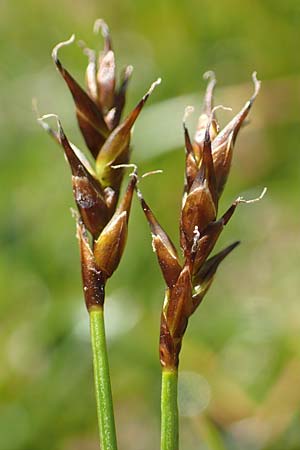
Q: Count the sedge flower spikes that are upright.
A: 2